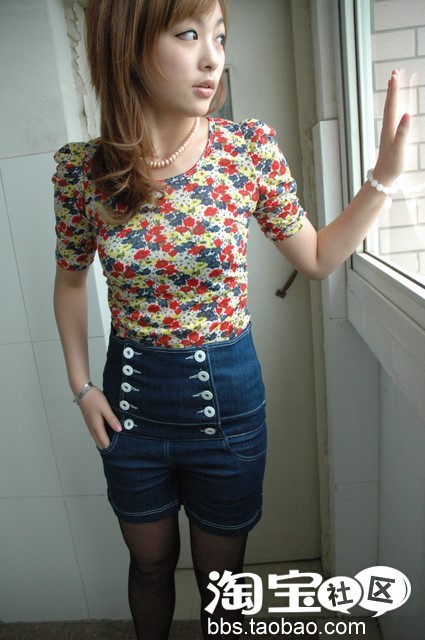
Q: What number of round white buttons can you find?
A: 10